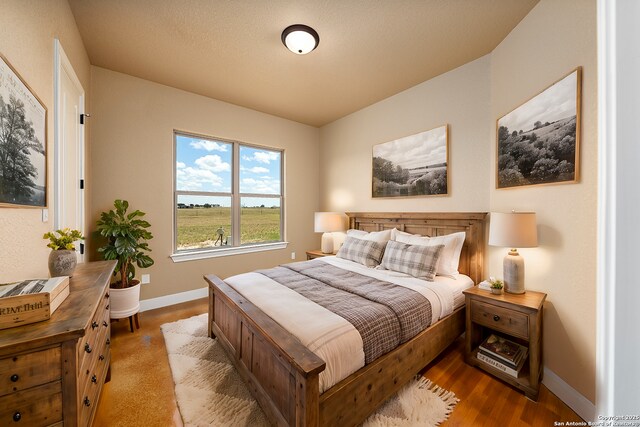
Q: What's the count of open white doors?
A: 0